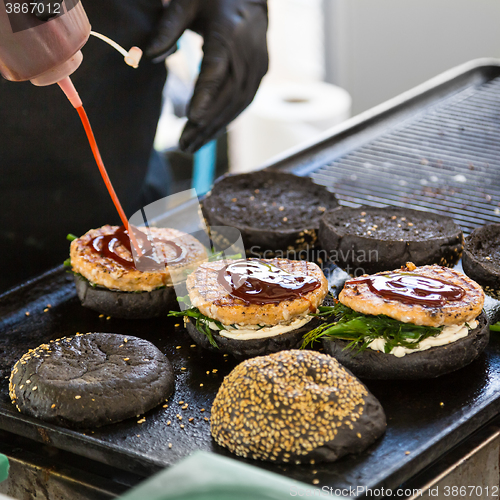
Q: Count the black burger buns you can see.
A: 8